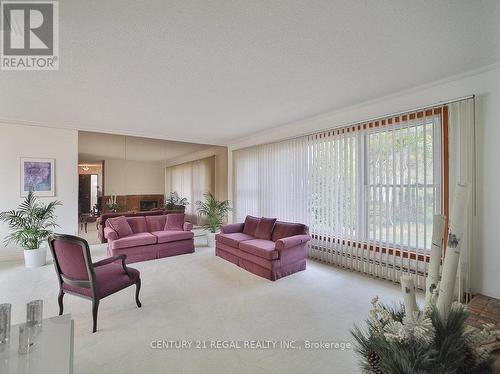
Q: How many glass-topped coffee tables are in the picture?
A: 1